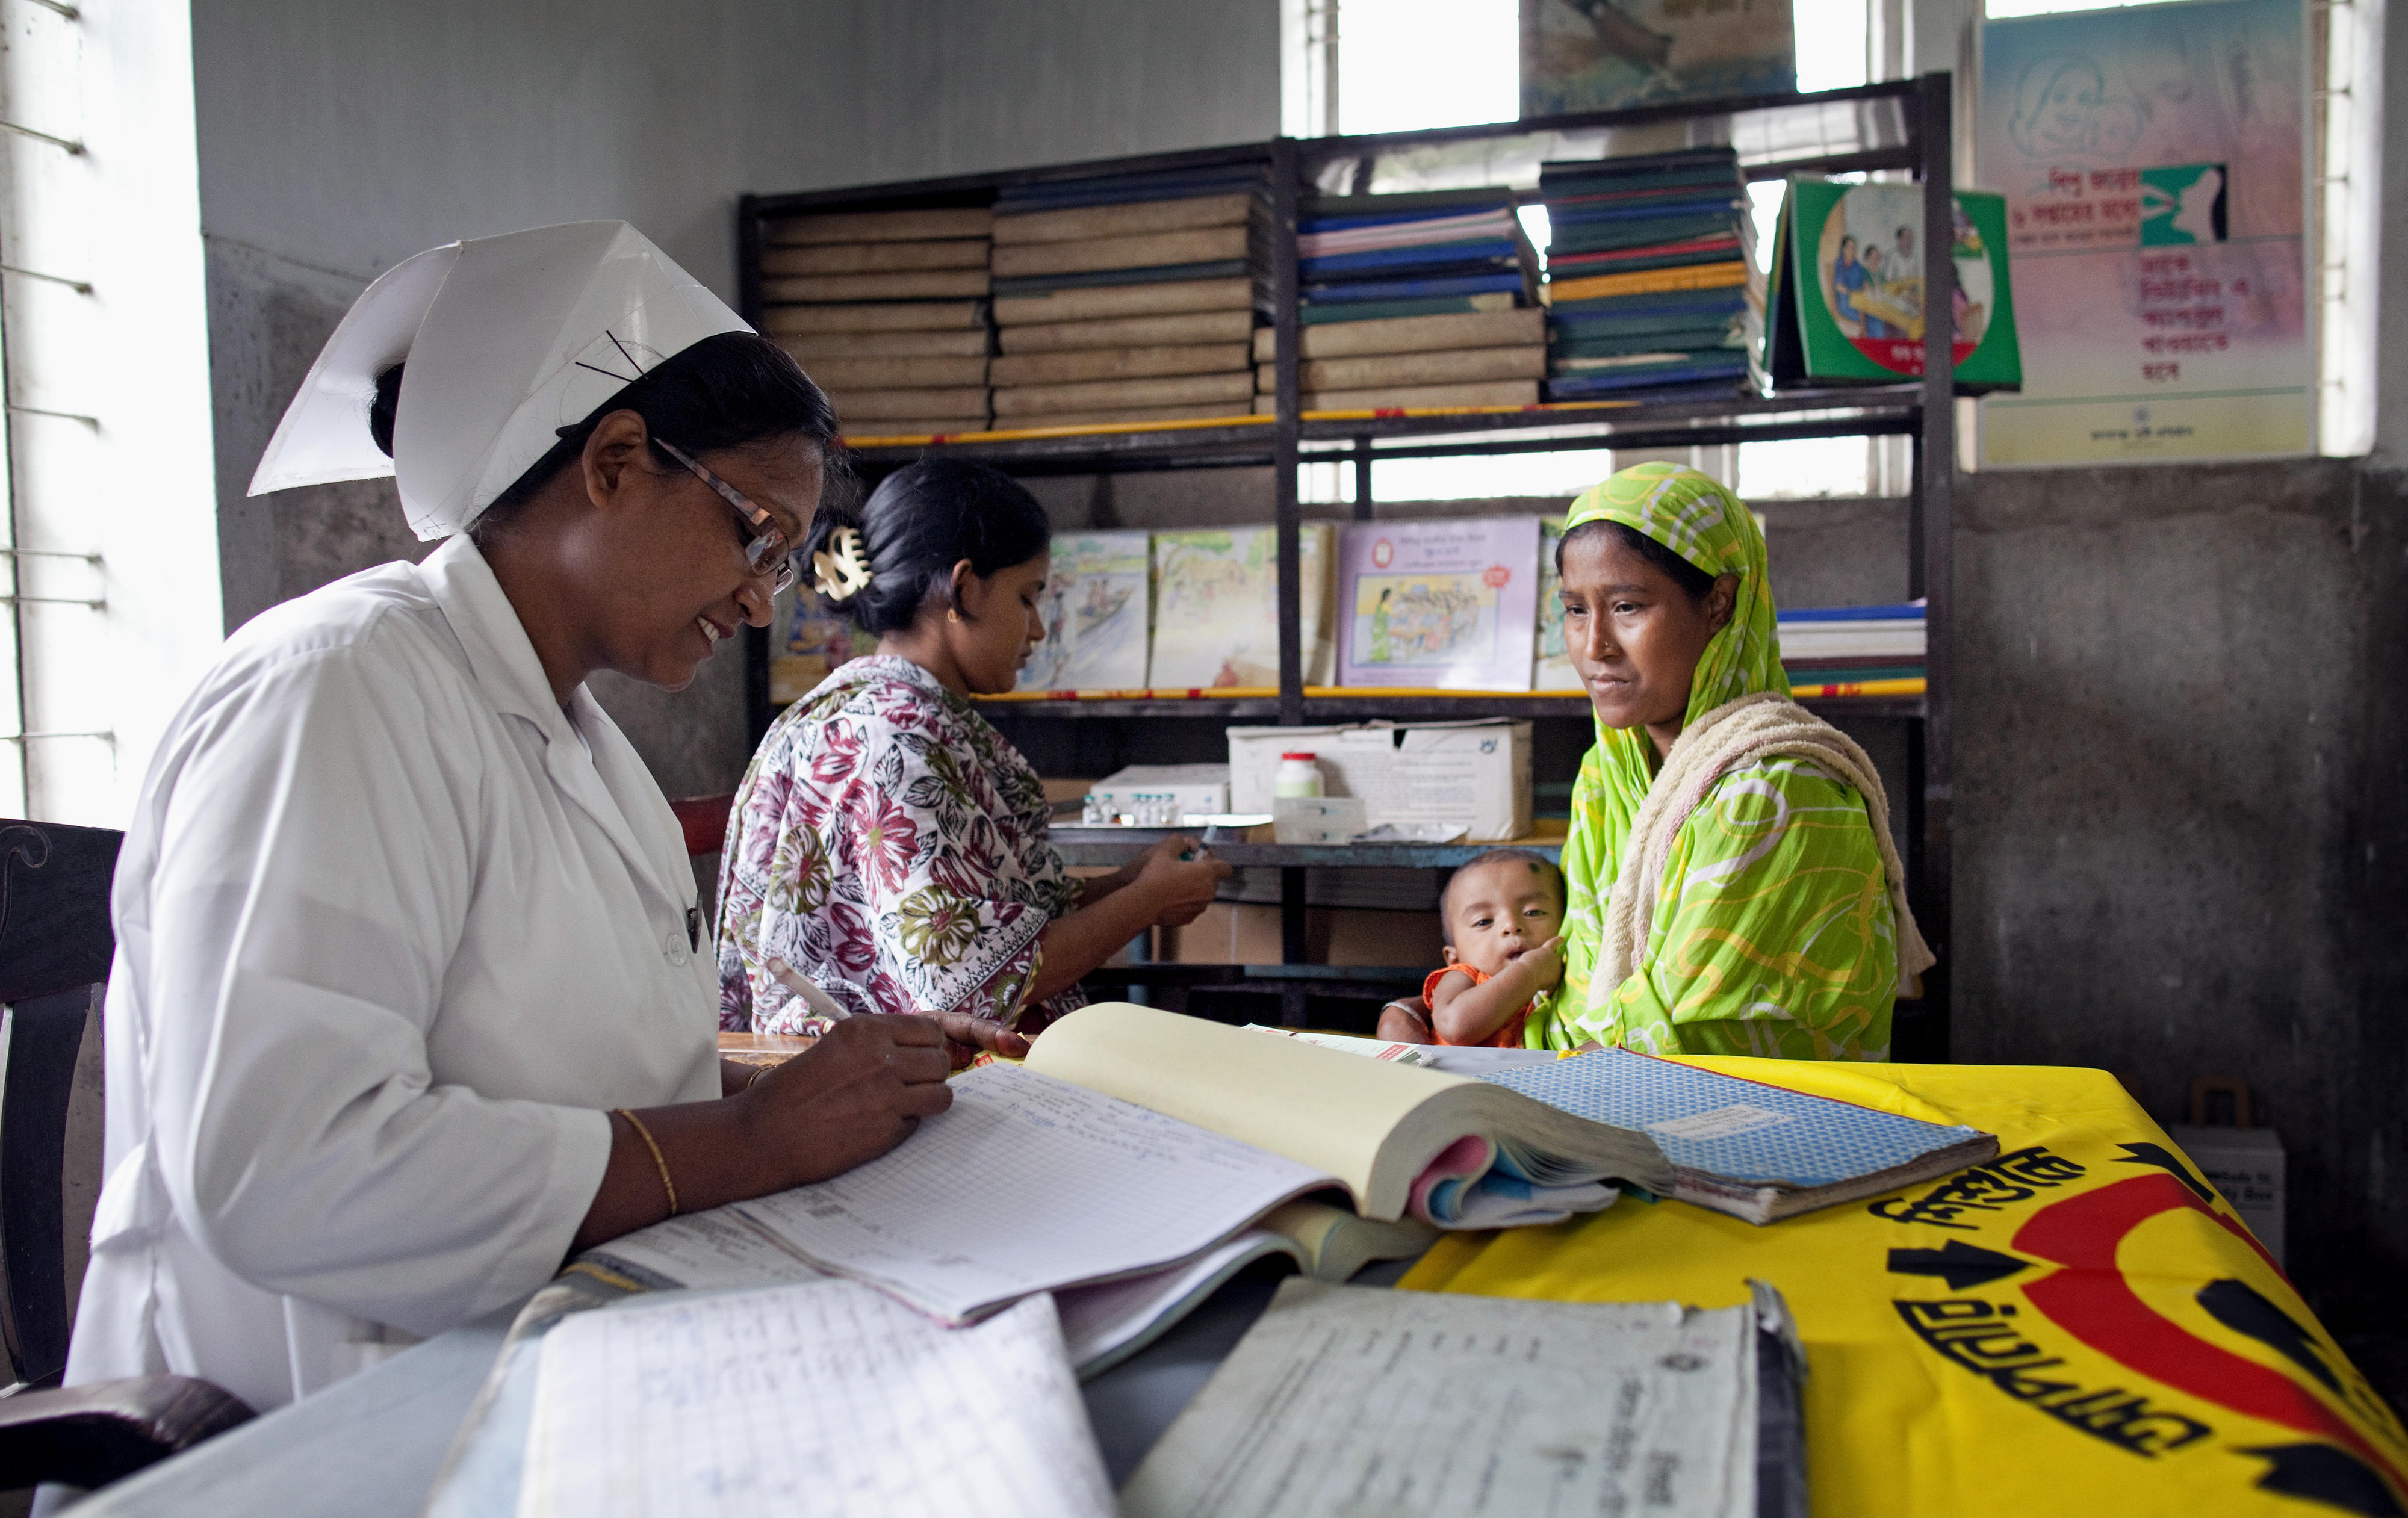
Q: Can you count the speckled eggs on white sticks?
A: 0